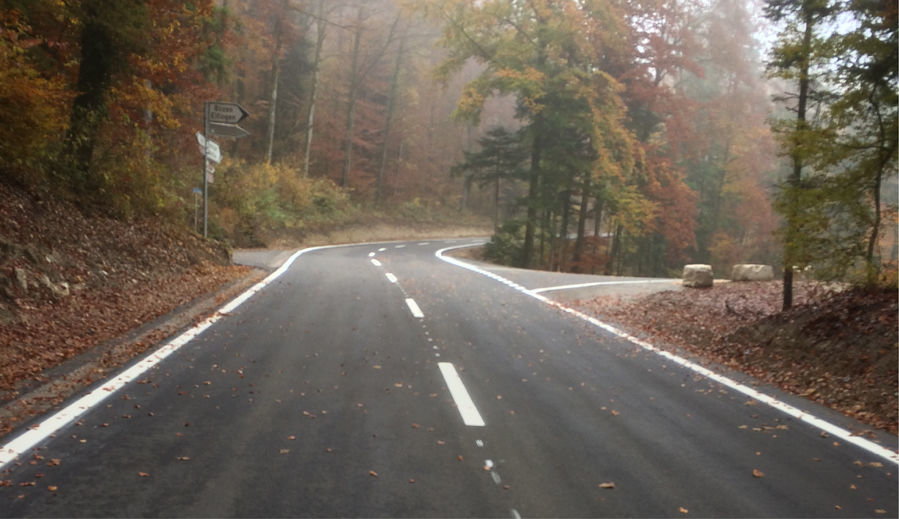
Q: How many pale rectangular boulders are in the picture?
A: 2